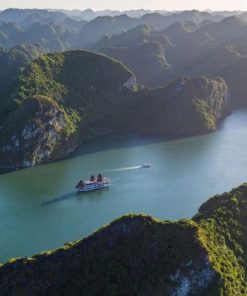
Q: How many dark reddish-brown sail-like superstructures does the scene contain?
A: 3